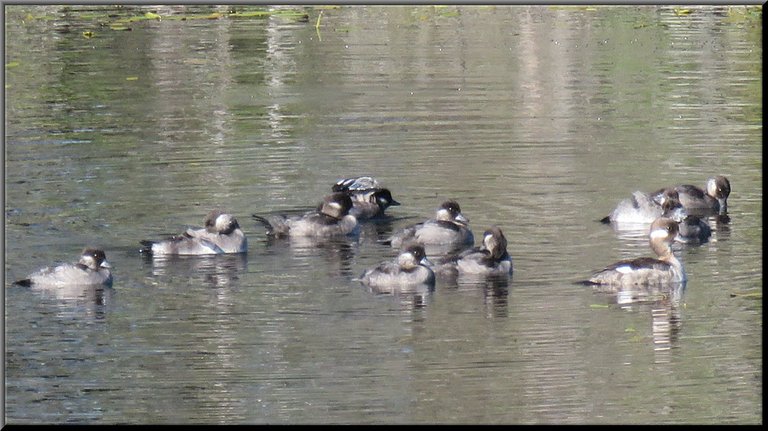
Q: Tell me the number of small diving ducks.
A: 11